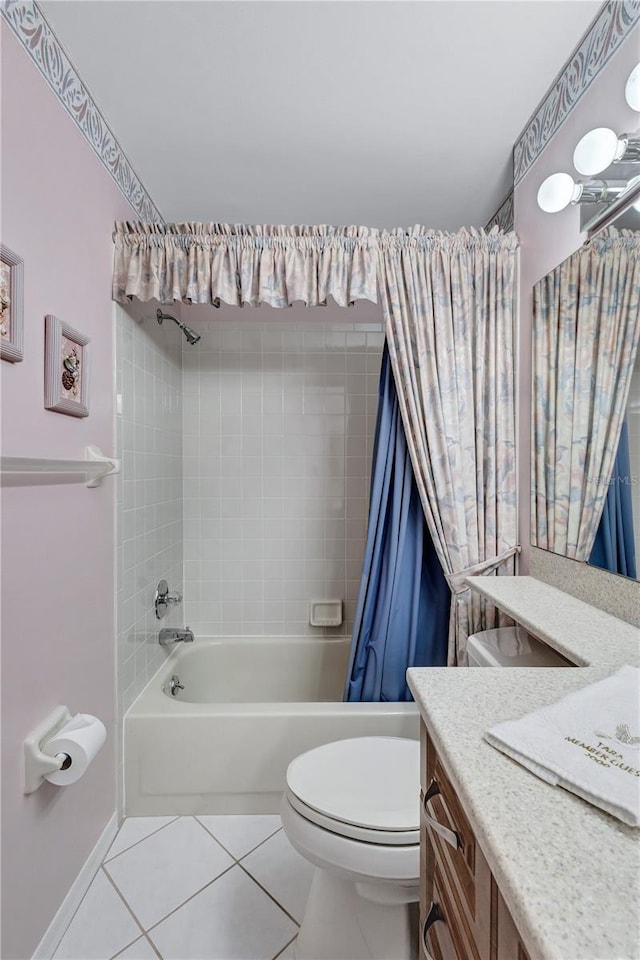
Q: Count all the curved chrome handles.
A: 2